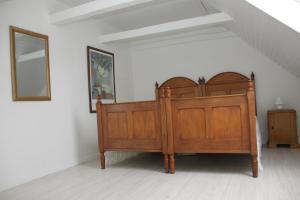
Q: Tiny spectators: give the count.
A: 0